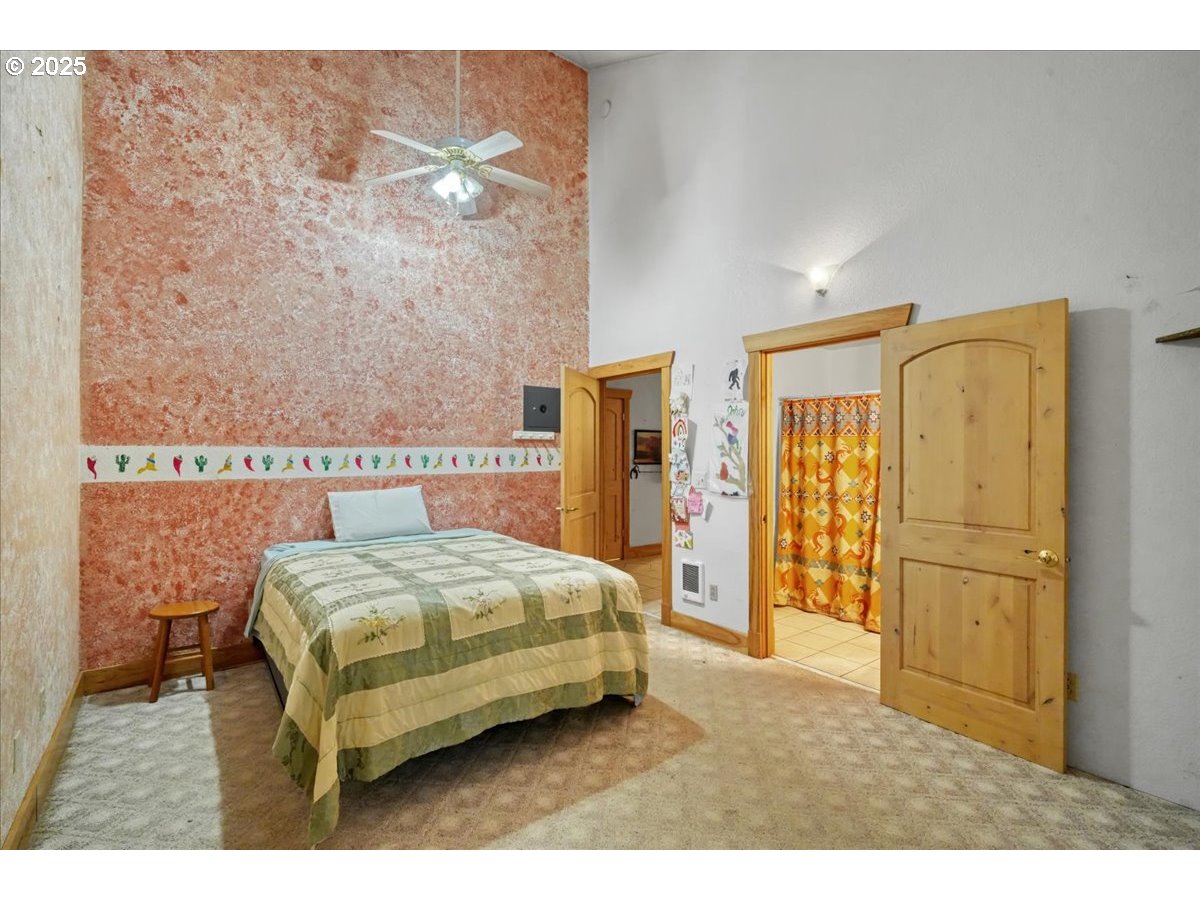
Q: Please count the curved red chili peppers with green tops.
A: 9